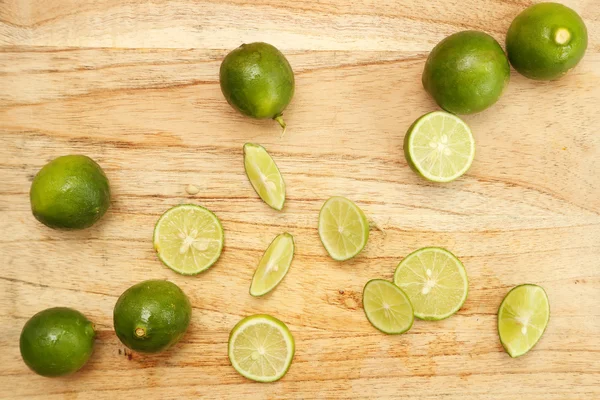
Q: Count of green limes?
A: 6